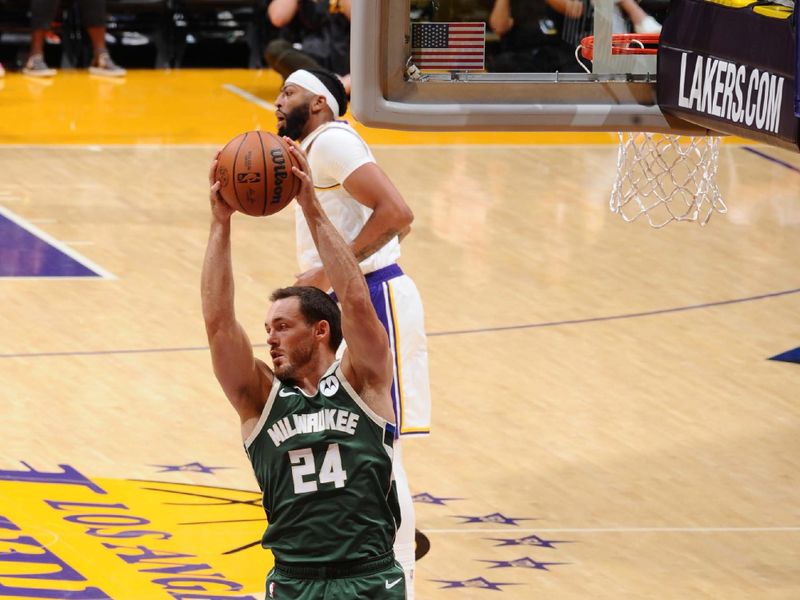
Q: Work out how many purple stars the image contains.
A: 6